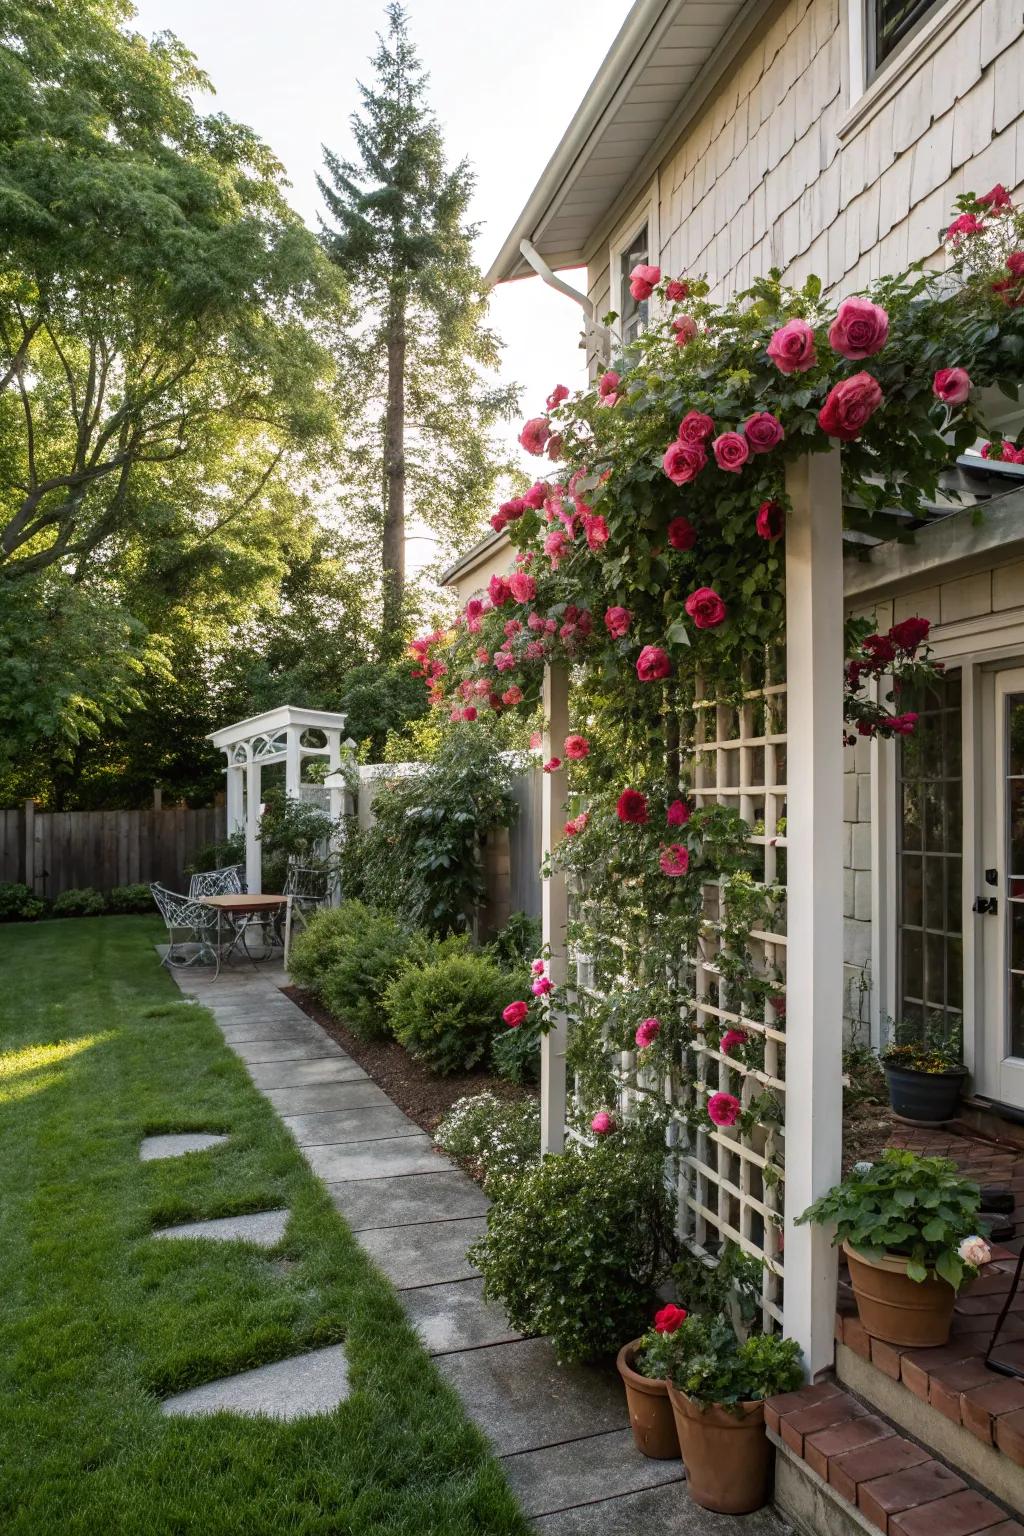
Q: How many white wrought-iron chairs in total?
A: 3